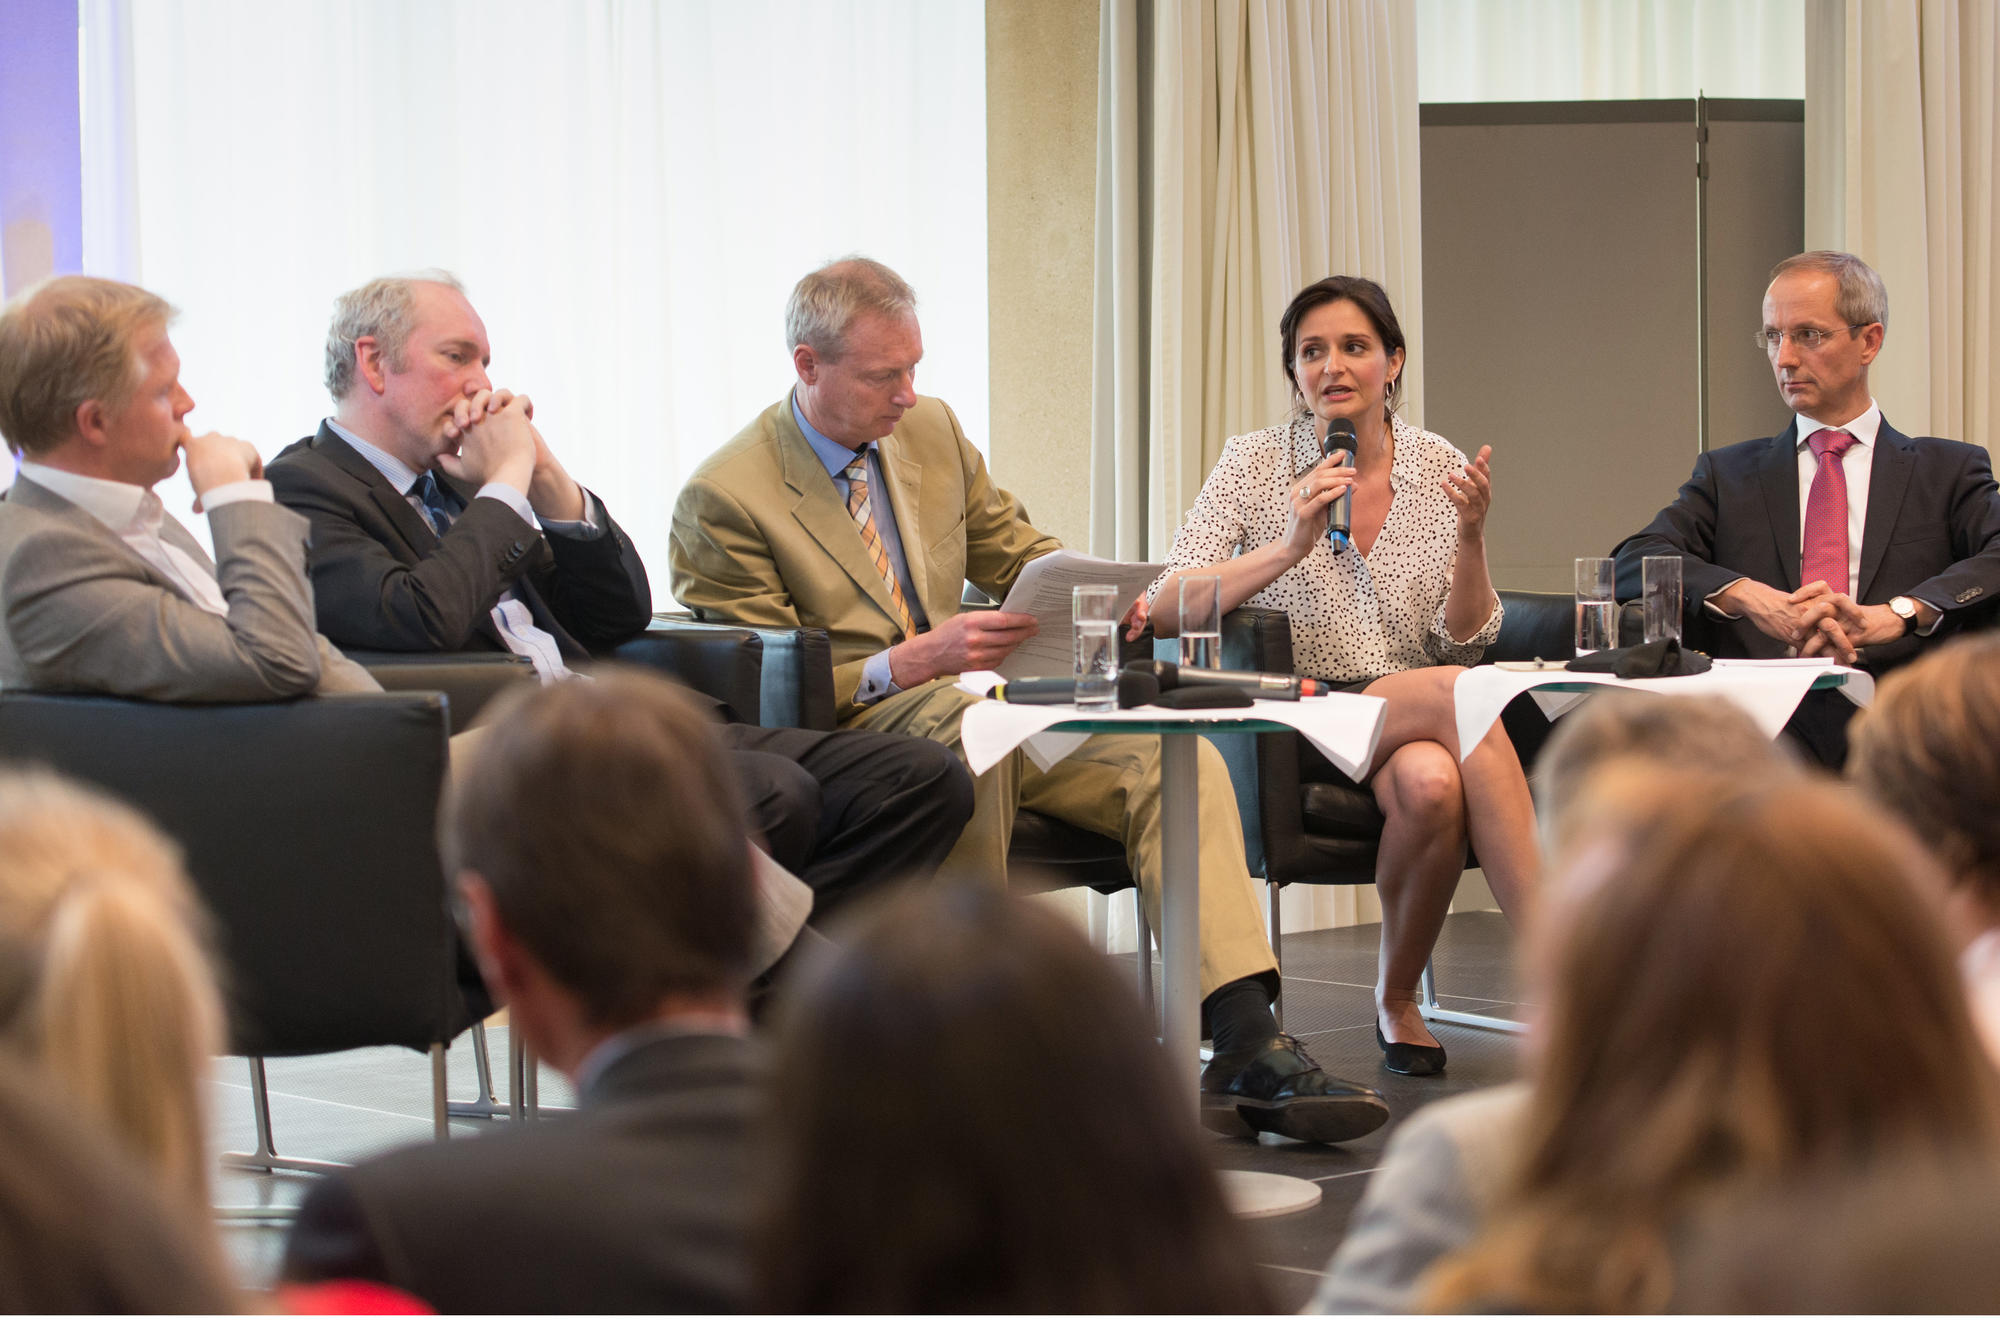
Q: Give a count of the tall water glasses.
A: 4